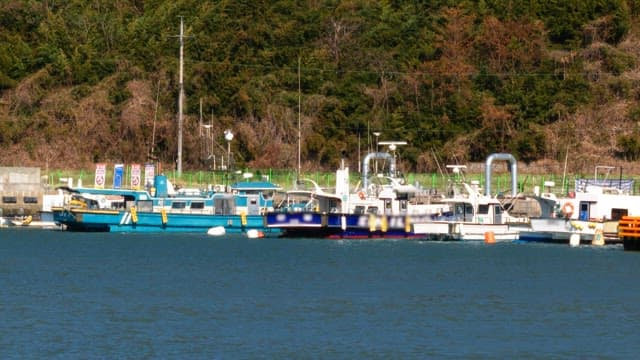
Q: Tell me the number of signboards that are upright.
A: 4